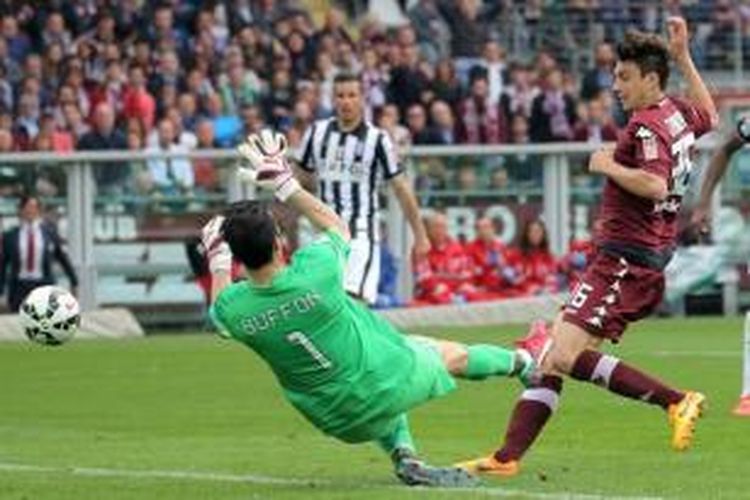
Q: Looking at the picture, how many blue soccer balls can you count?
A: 0